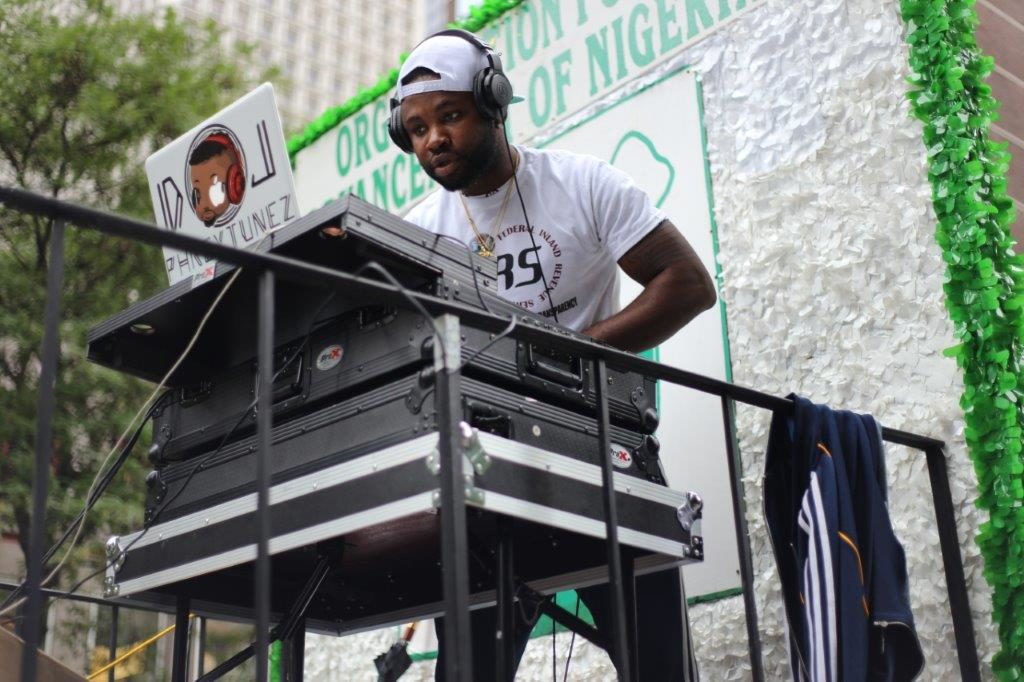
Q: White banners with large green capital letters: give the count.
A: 1